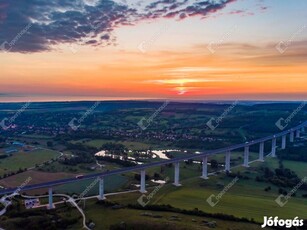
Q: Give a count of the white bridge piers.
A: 12